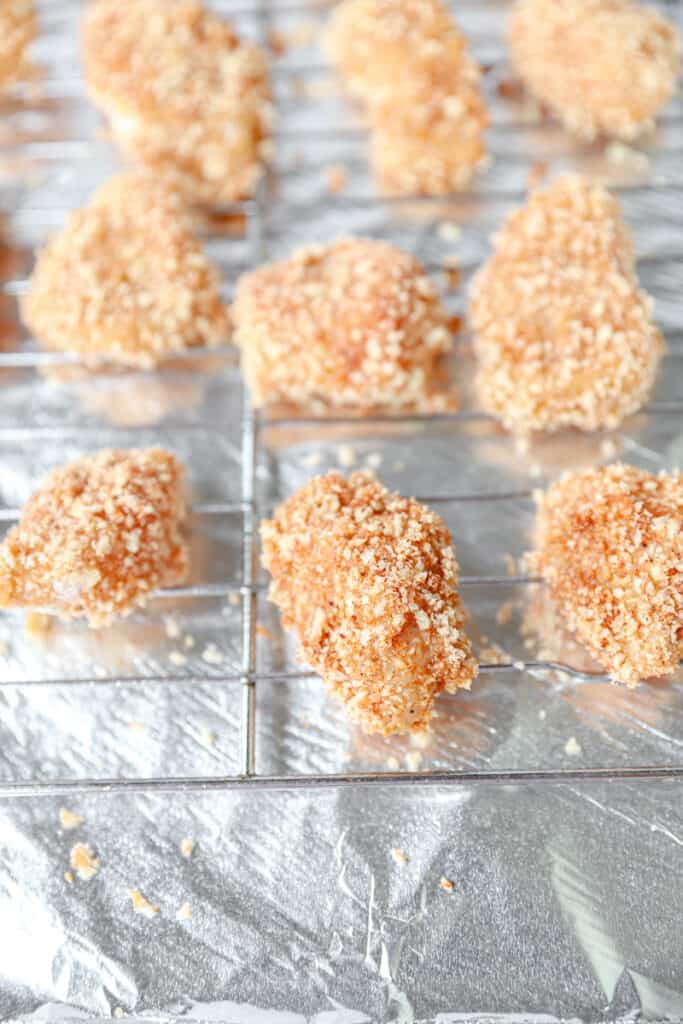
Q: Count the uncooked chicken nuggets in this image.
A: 10